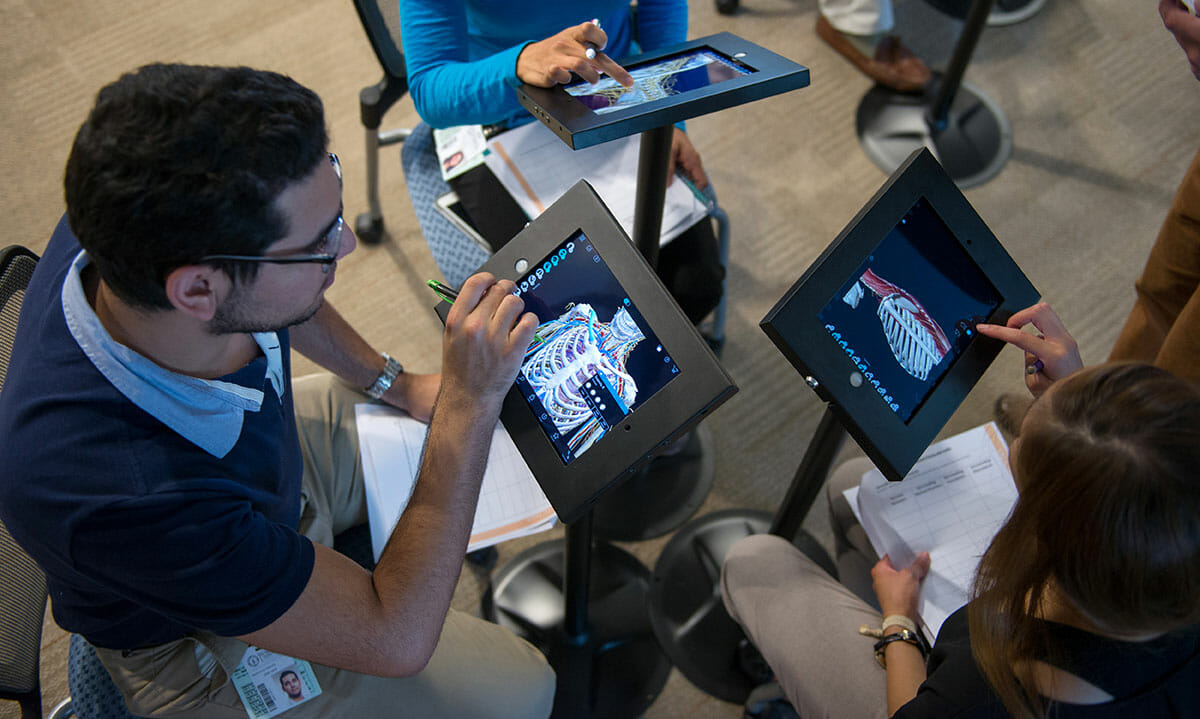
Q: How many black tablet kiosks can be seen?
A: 3